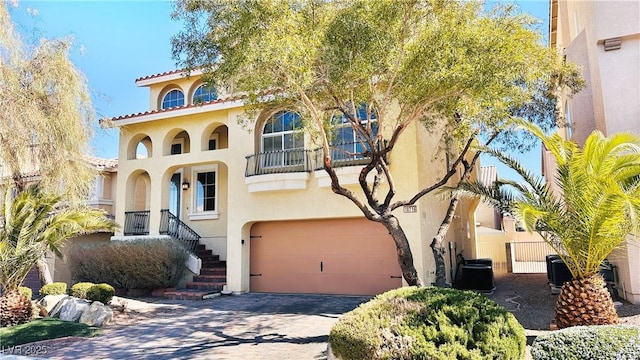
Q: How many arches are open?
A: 5